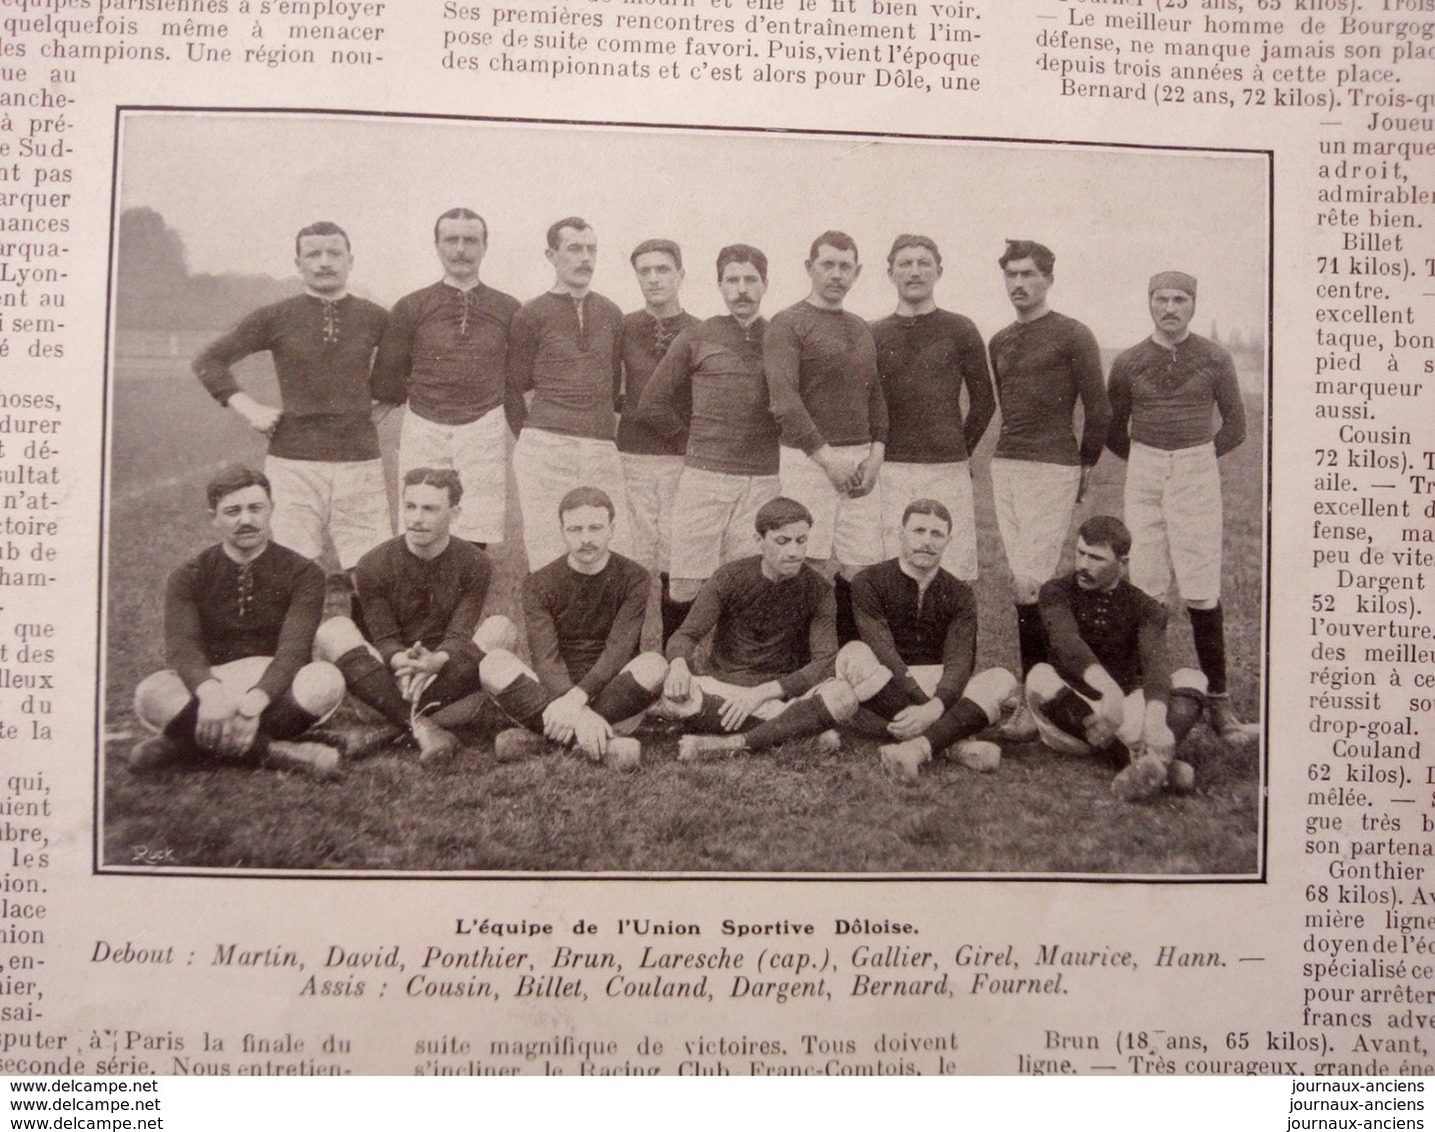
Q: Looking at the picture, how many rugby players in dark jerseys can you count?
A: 15